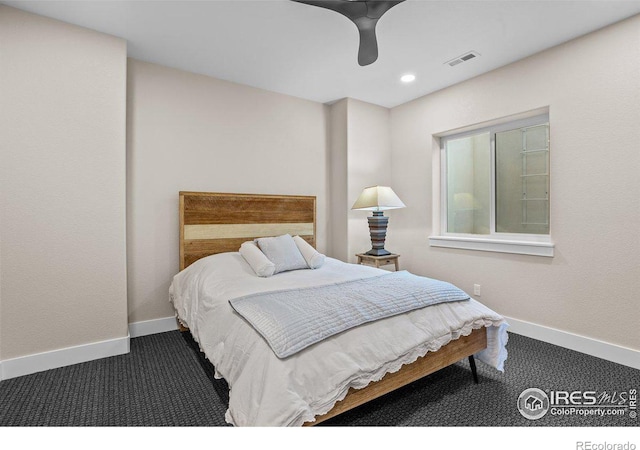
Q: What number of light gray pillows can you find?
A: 1